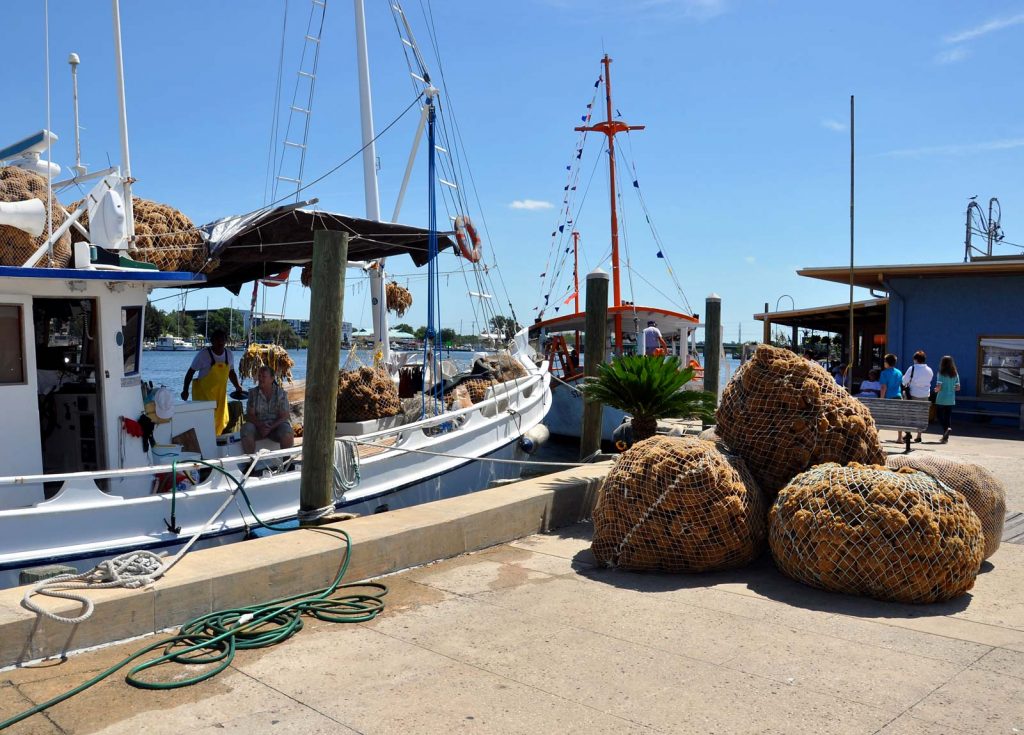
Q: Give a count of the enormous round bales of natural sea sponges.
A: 4